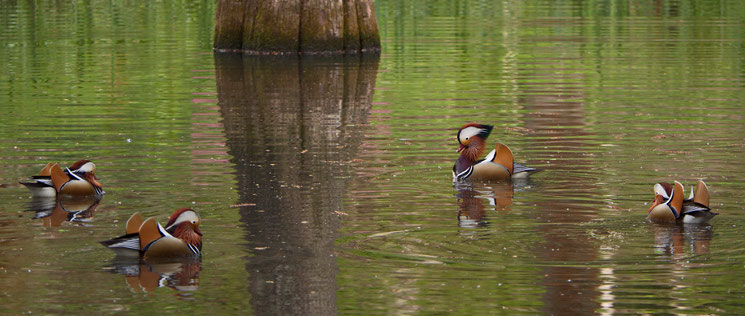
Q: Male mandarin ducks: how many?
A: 4